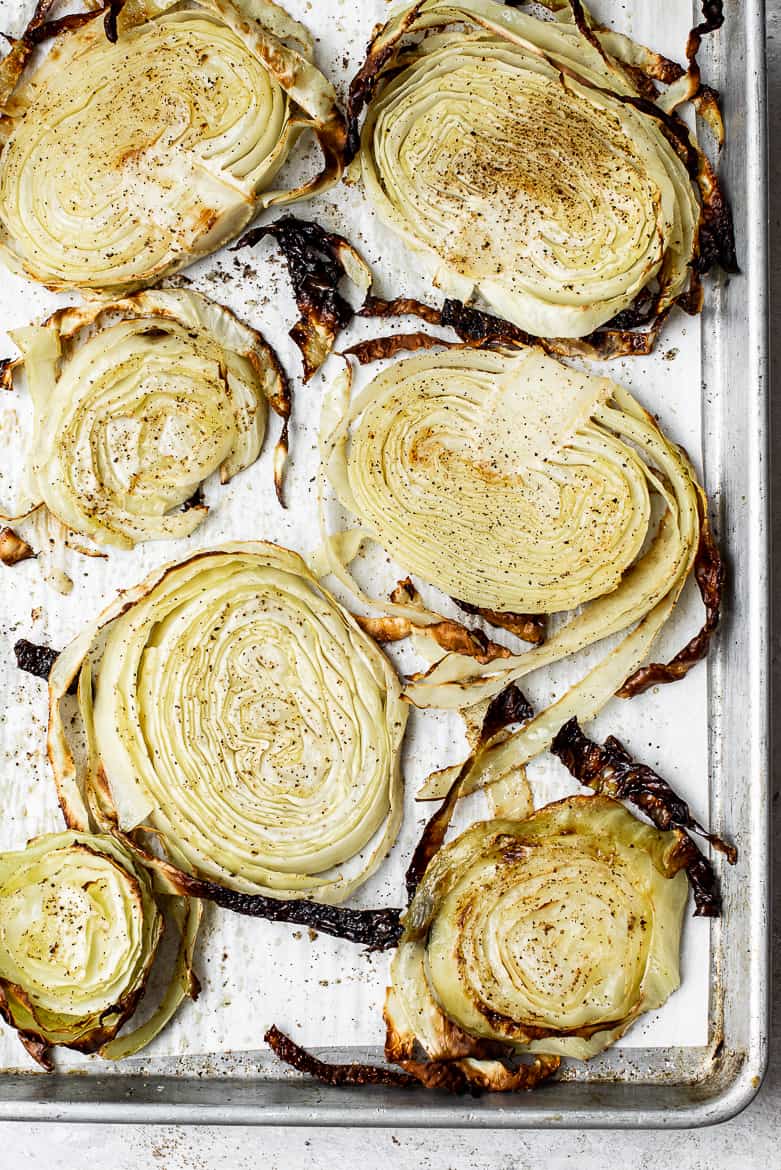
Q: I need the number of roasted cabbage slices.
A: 7